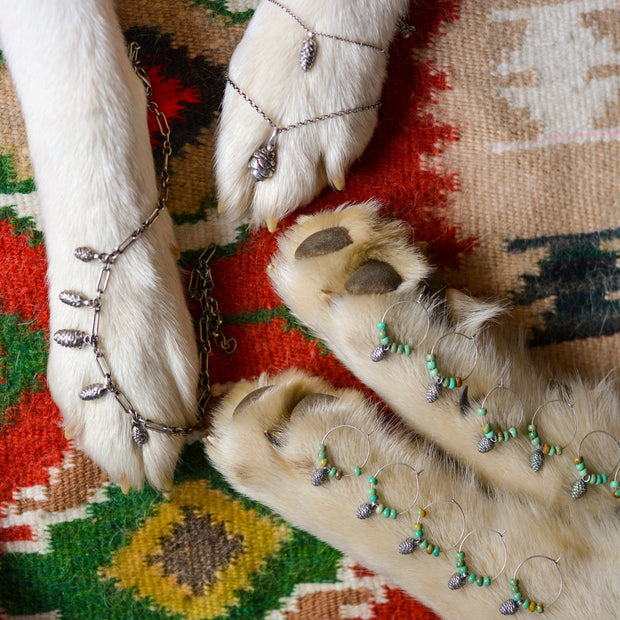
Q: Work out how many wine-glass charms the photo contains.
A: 11